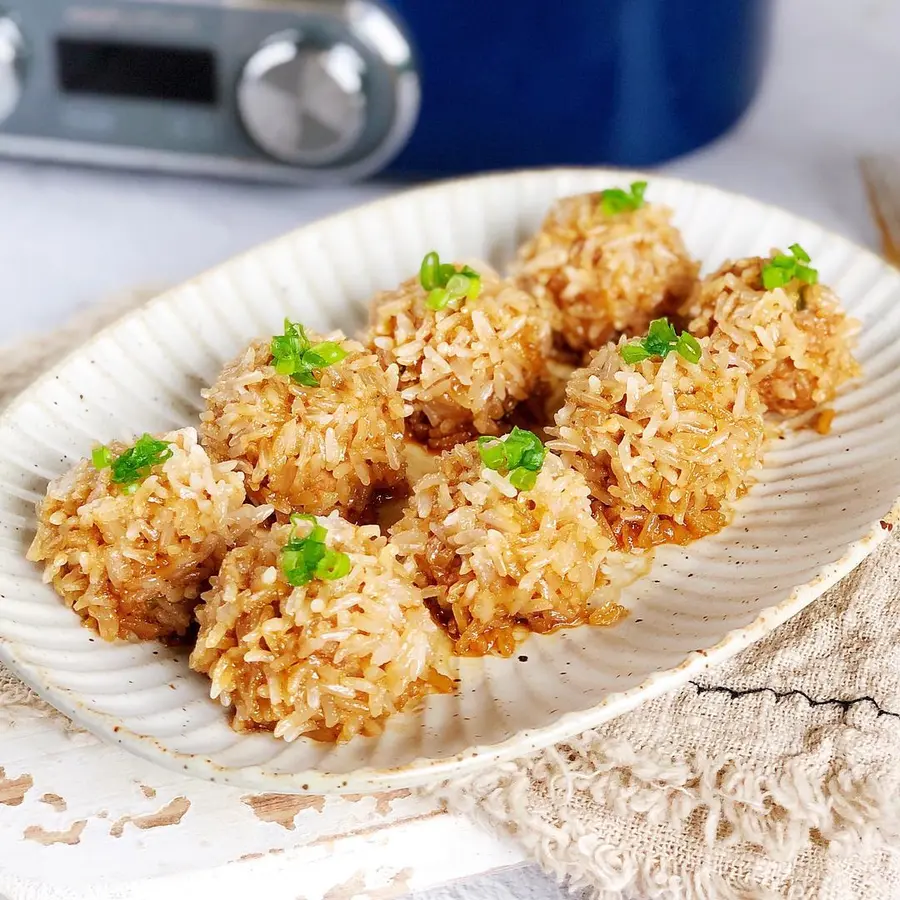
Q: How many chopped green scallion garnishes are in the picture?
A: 8